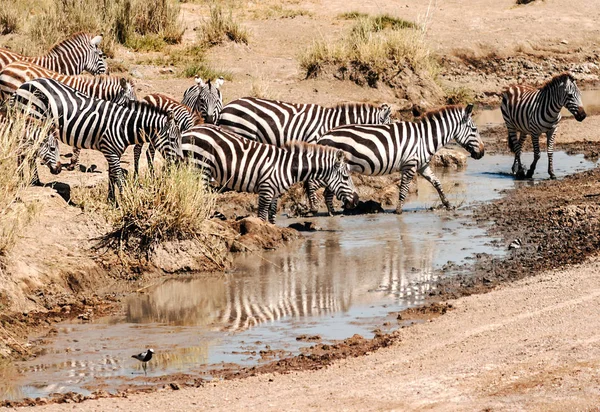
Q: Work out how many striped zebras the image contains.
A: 10